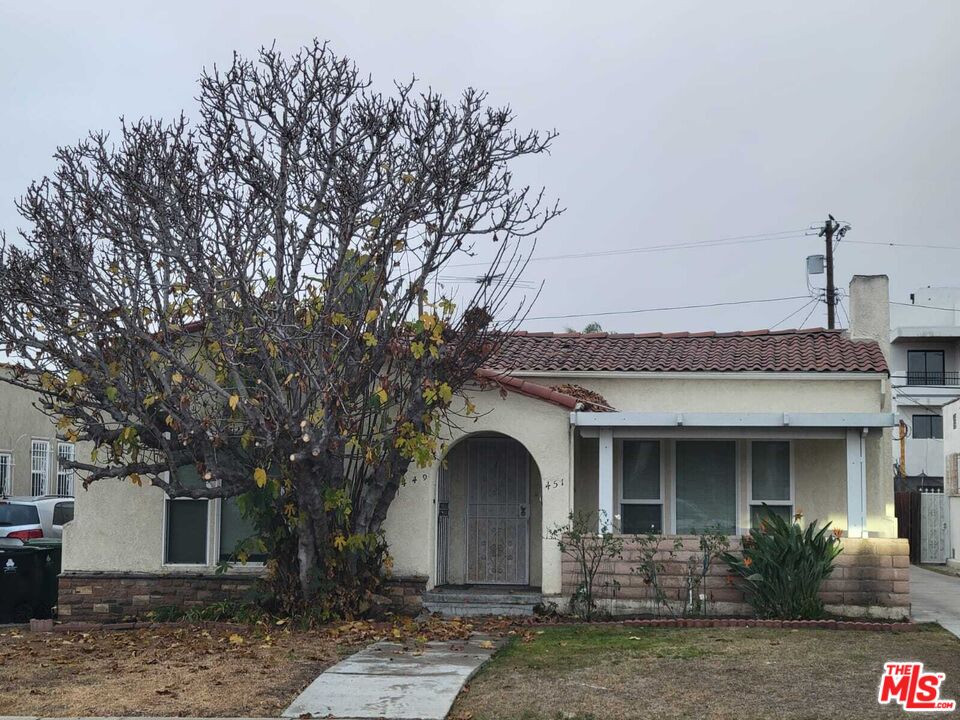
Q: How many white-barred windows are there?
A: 3